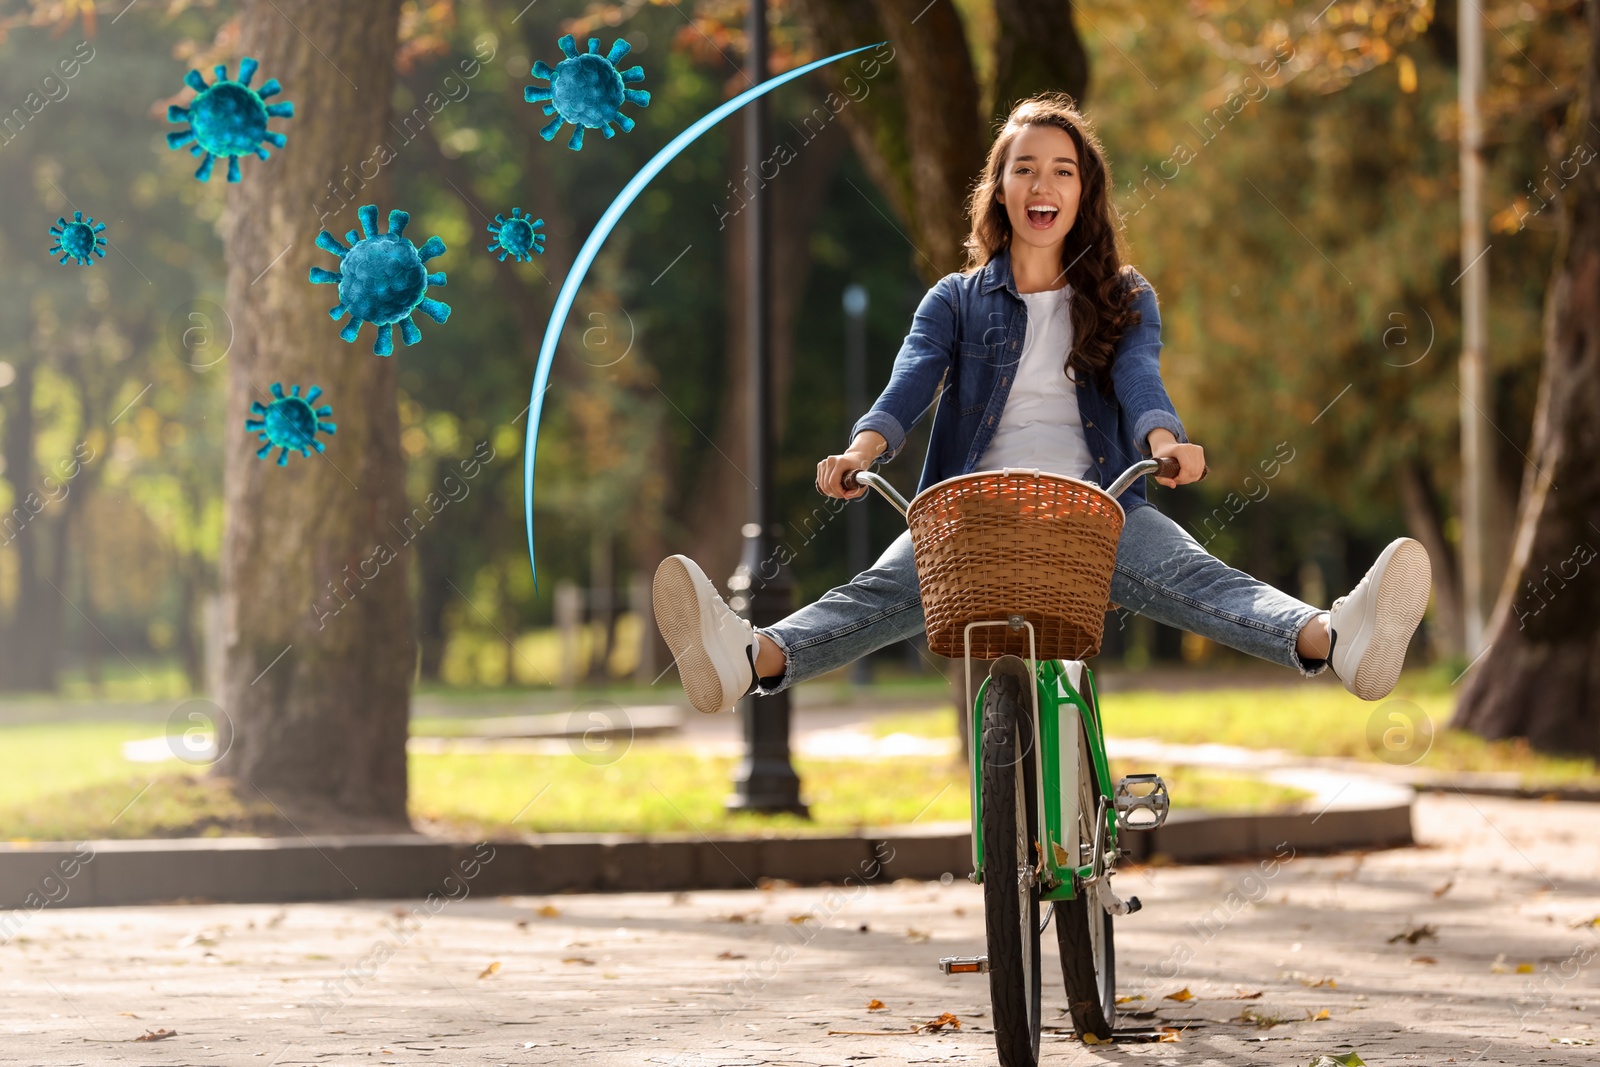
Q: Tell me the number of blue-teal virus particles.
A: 6